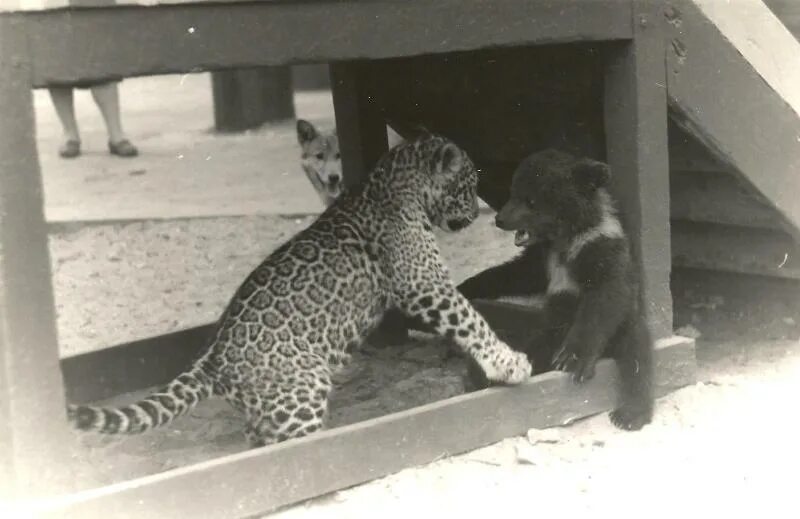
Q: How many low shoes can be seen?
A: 2